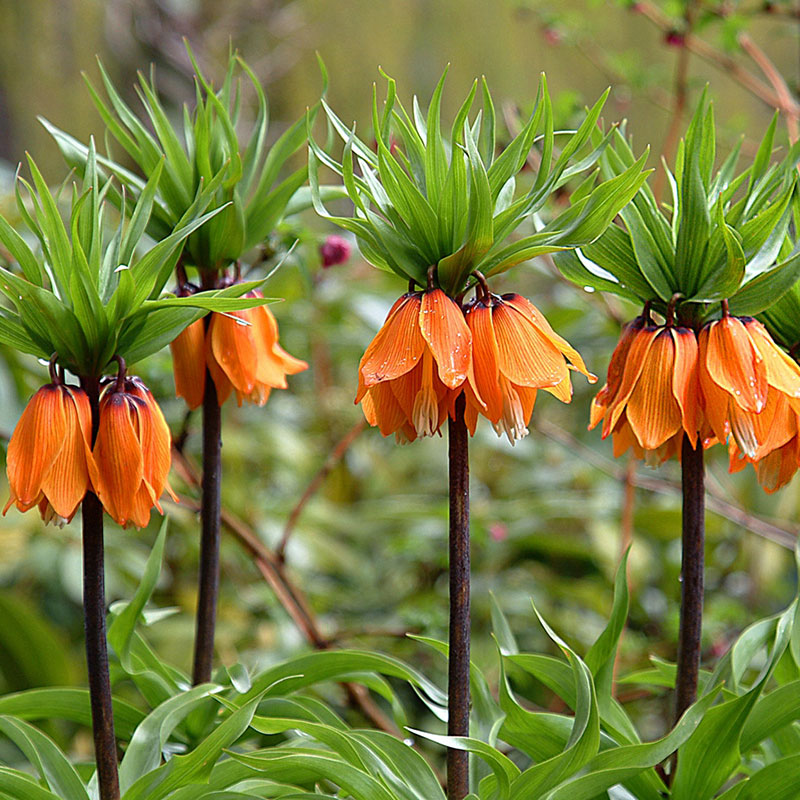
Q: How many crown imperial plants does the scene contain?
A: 4